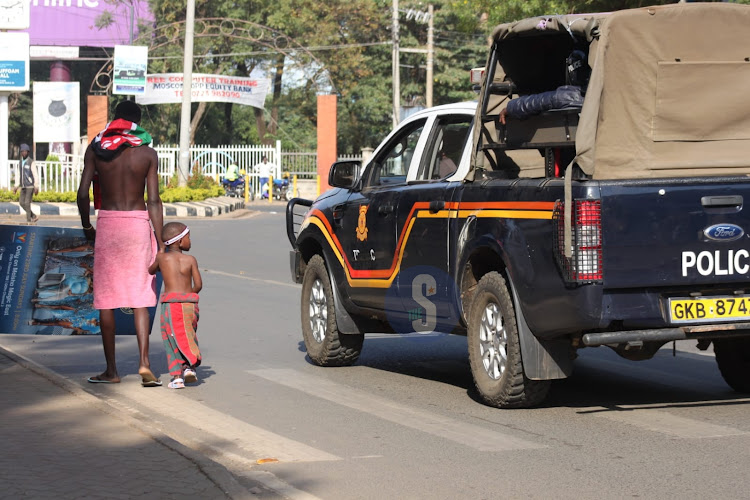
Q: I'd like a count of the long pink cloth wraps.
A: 1